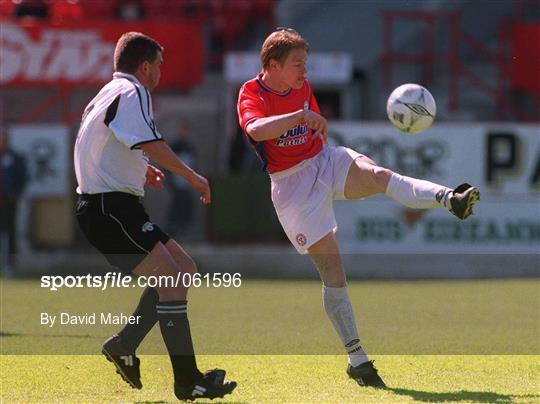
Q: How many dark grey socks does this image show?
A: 2